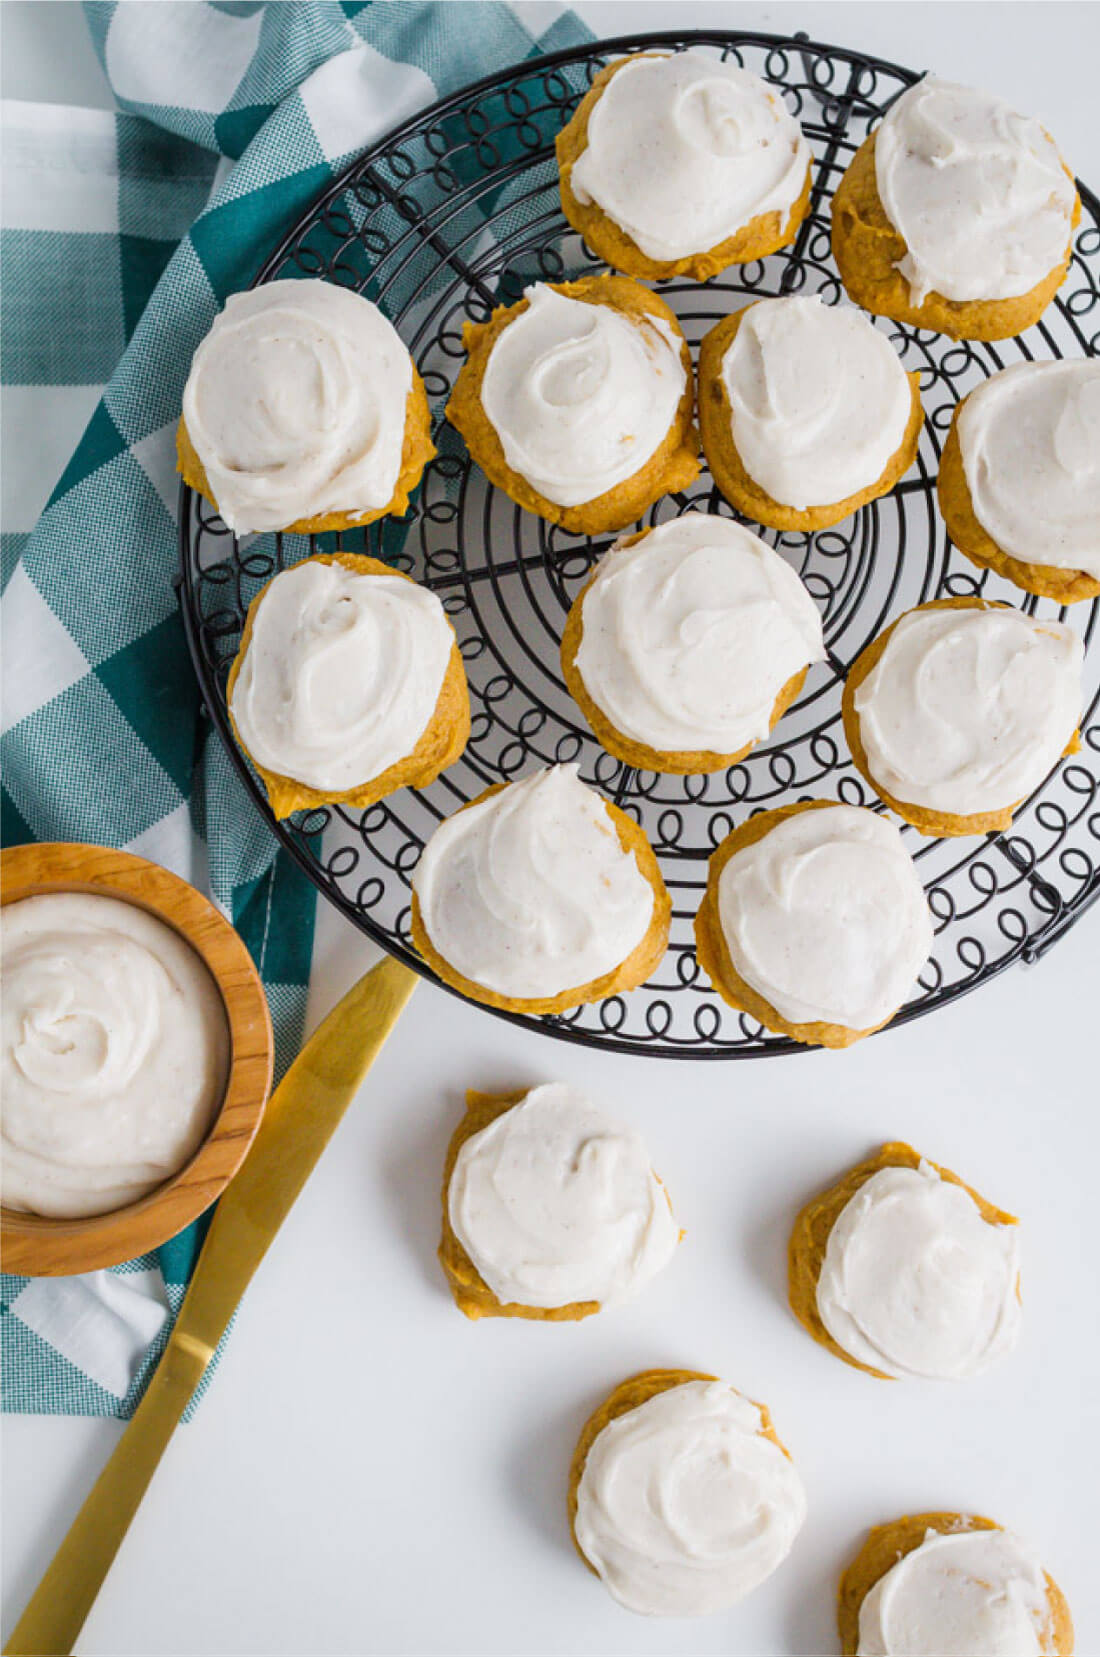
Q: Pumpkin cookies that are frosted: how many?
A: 15